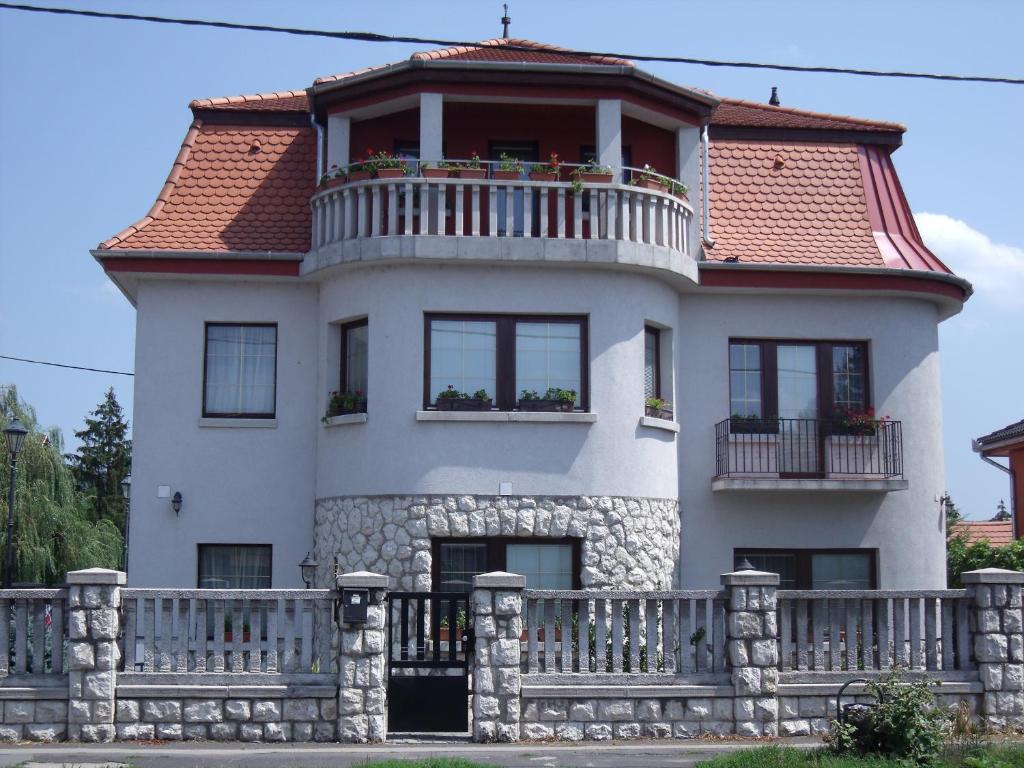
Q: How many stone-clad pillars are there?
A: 5